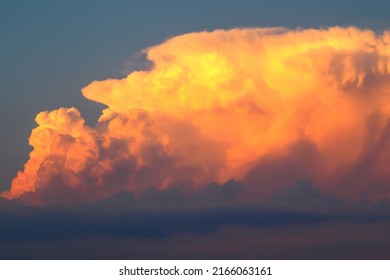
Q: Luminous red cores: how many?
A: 0